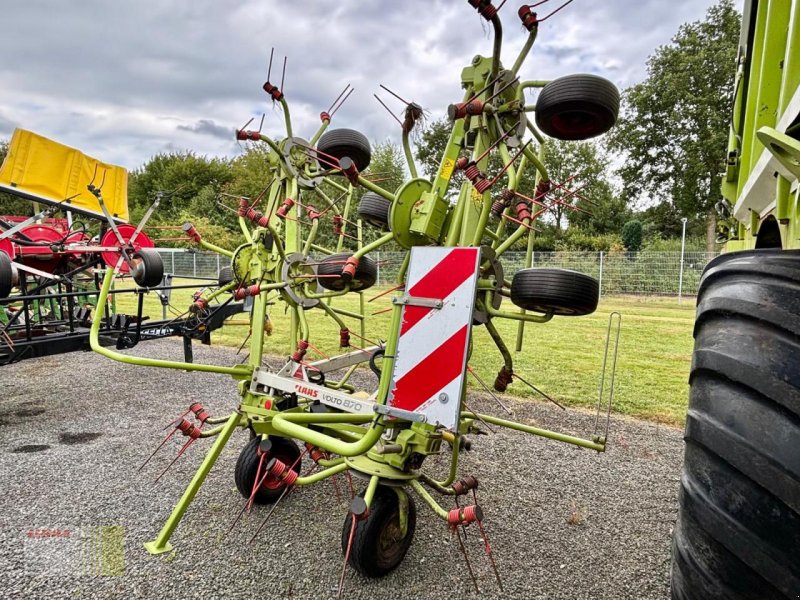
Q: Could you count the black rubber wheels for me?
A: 11